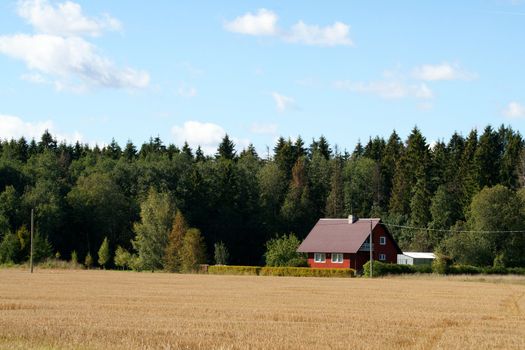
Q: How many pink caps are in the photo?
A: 0